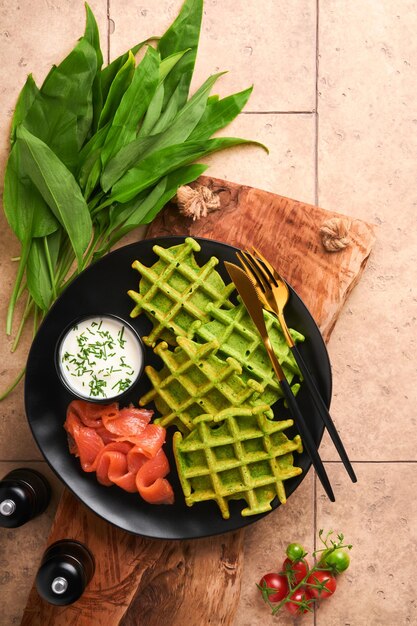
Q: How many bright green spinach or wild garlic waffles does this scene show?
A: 4